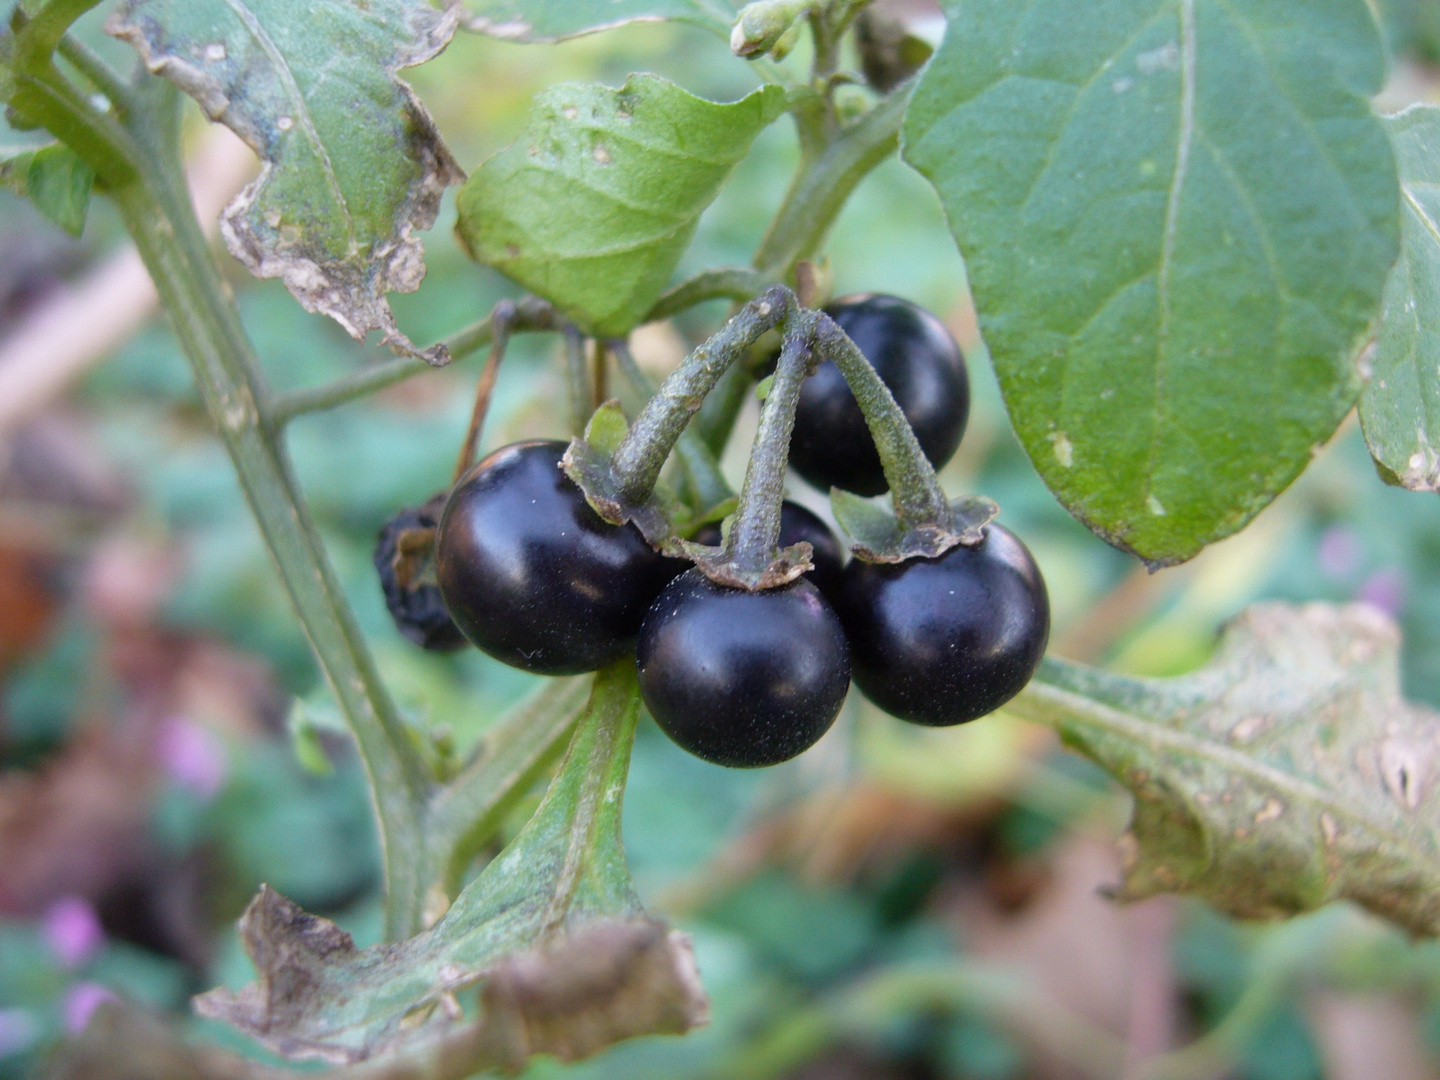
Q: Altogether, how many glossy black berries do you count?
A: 5